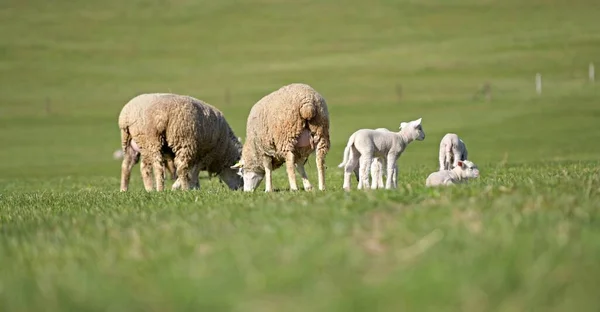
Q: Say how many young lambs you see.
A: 4